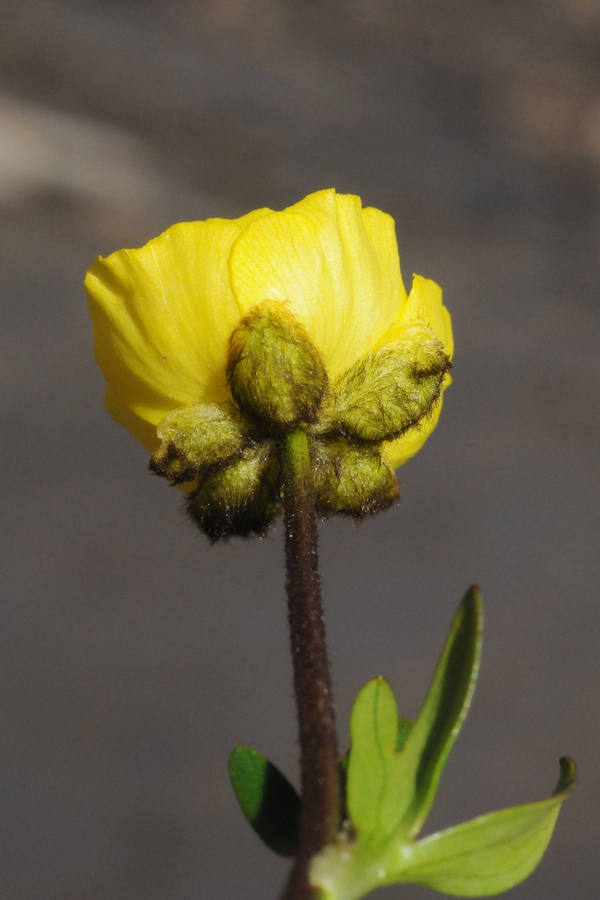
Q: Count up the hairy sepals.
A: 5